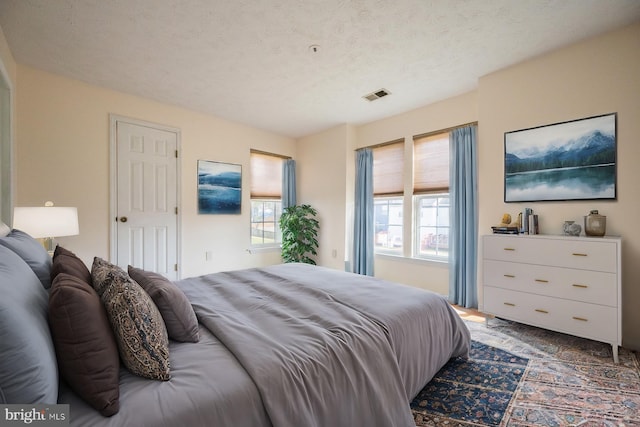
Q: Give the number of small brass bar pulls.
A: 8